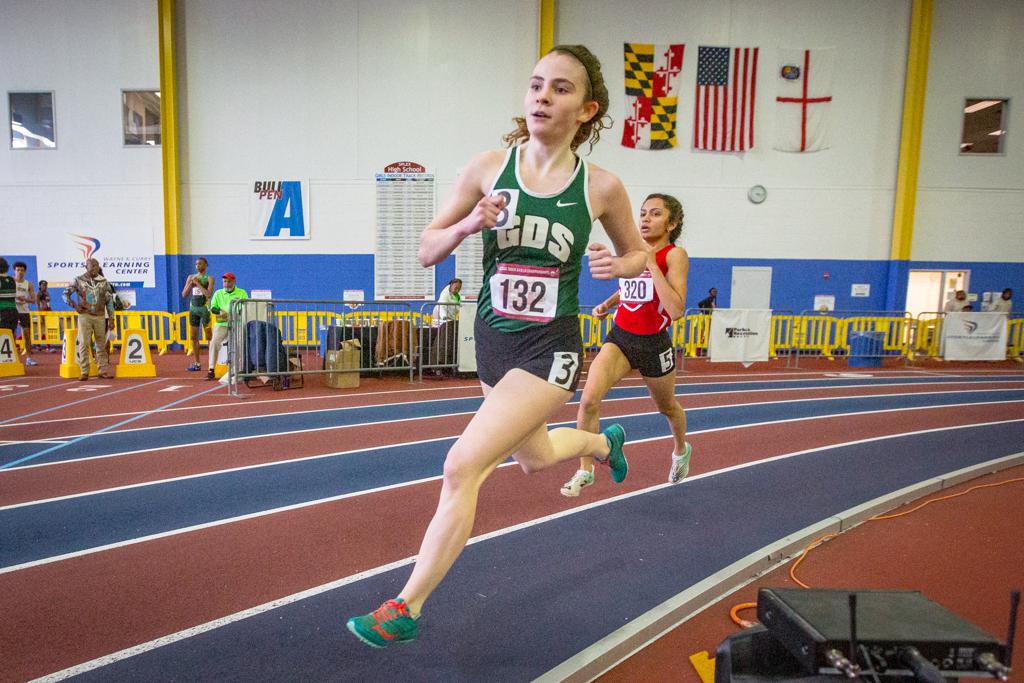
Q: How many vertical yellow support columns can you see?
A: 3